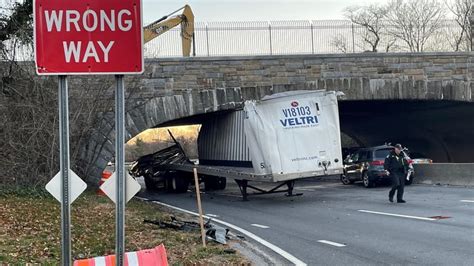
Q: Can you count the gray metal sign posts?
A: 2